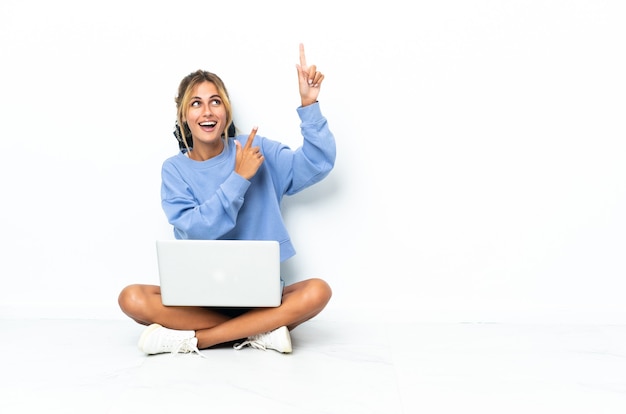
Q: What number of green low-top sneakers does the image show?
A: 0